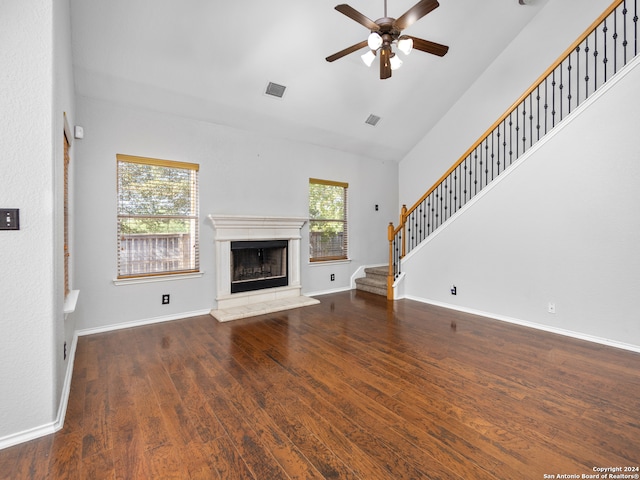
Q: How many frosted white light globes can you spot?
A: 4